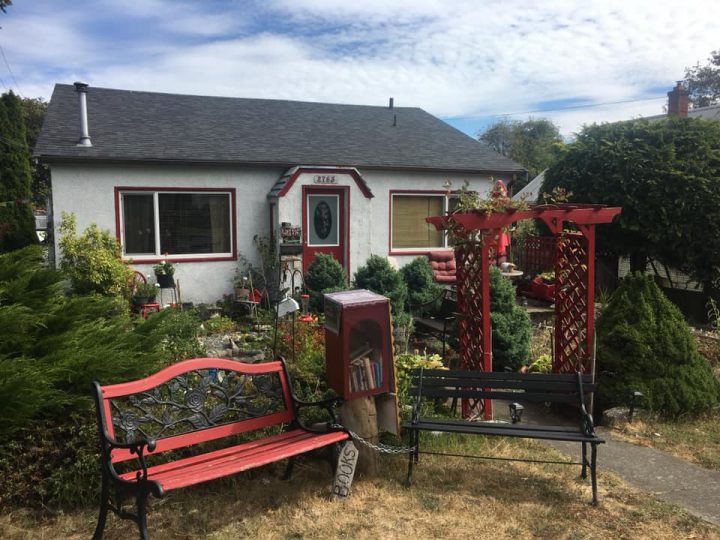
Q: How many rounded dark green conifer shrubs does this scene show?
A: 5